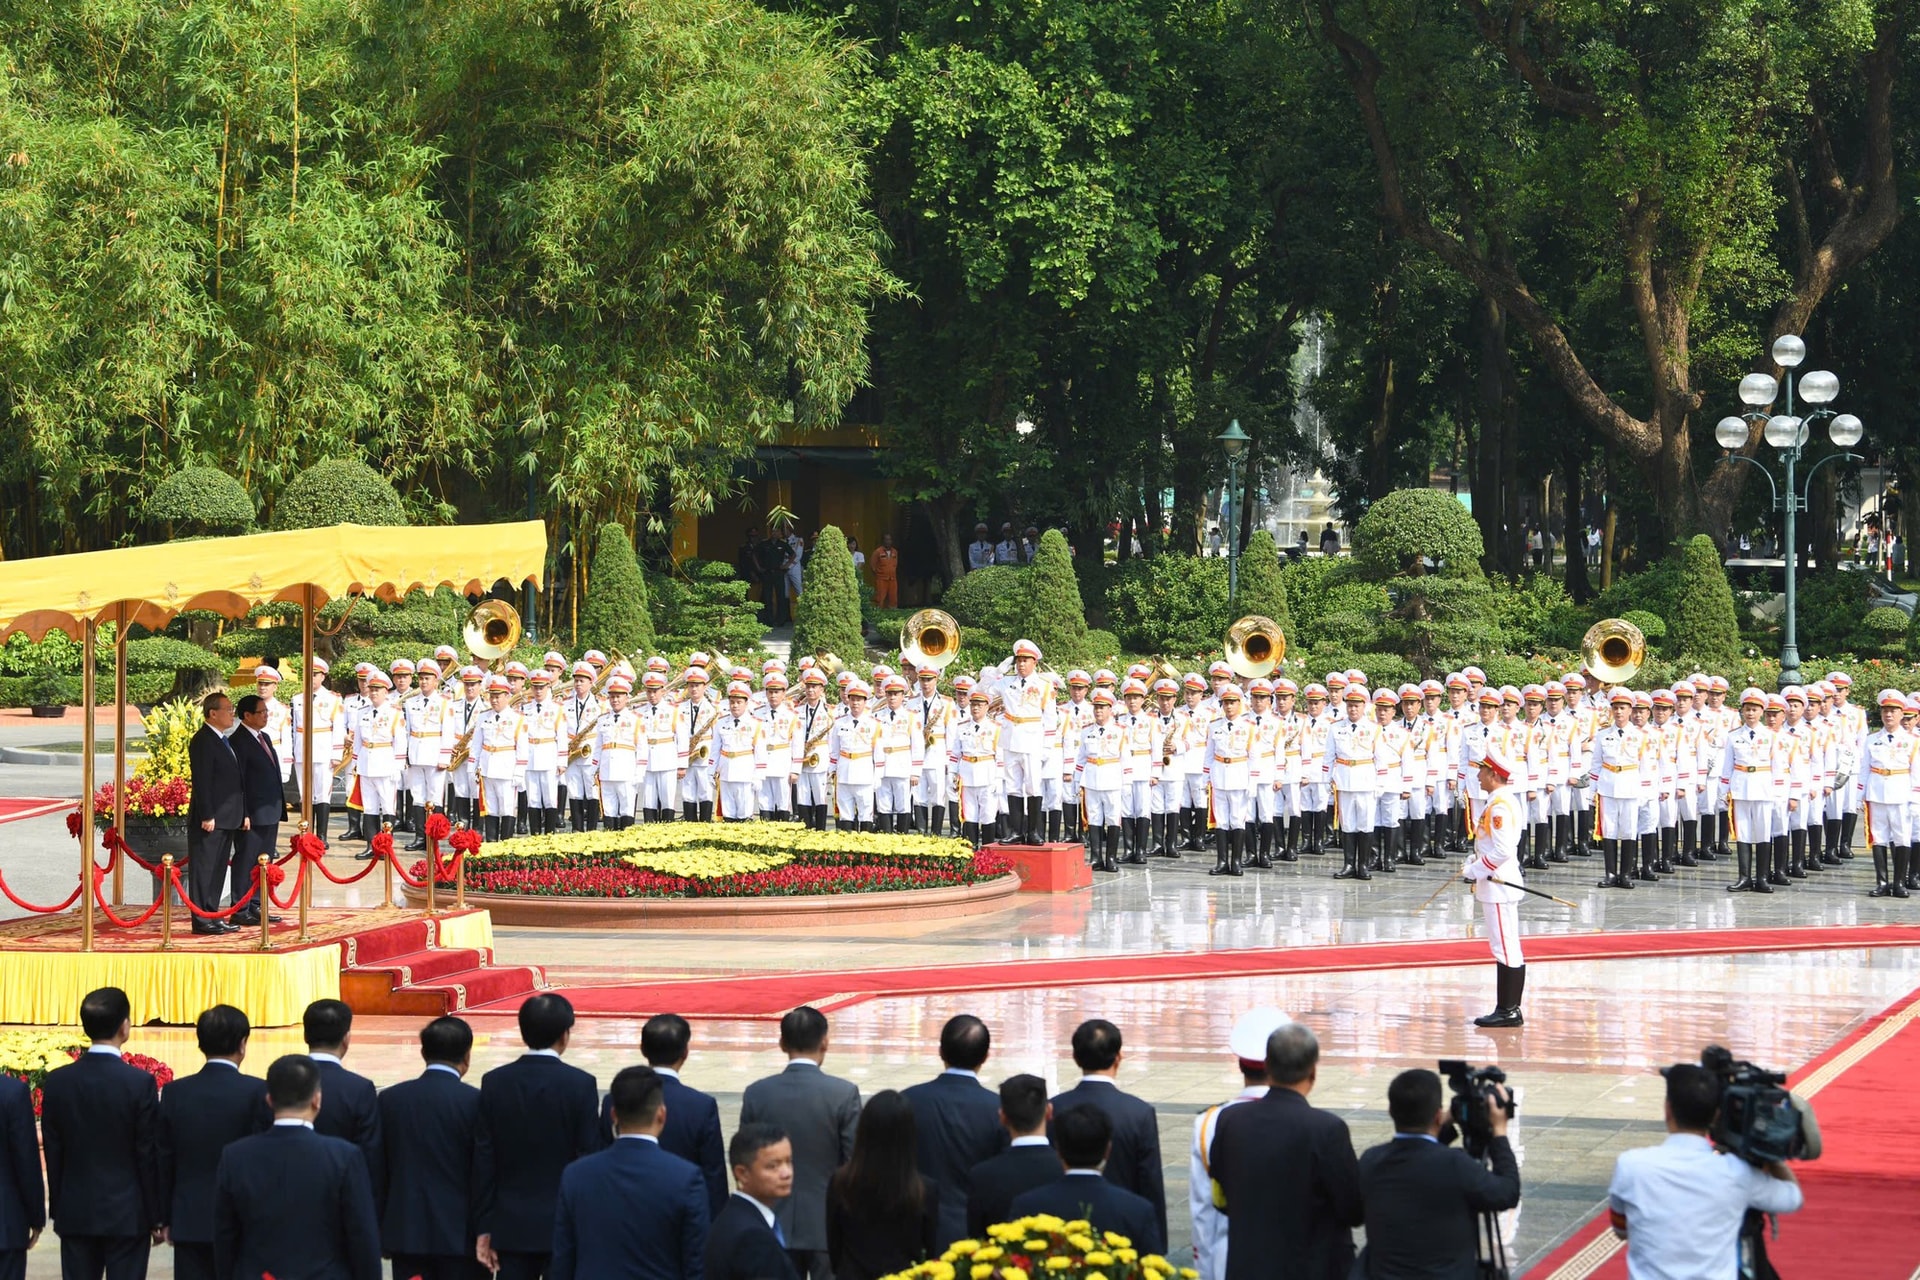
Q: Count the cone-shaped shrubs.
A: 5